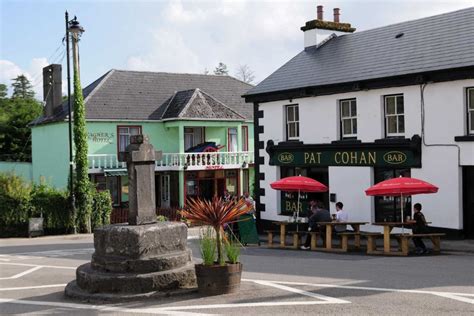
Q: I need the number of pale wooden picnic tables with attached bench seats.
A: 3